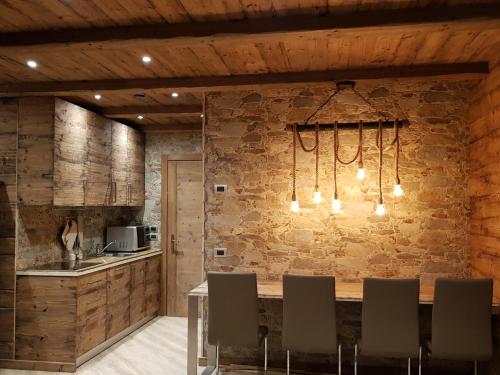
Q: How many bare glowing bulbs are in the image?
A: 6